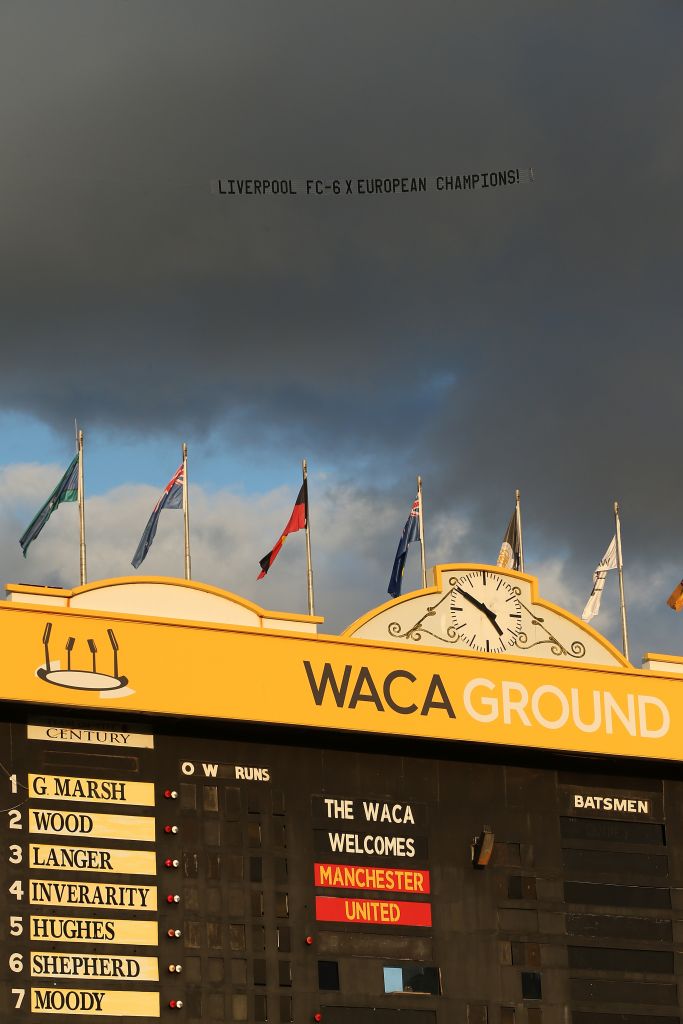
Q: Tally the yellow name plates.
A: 7